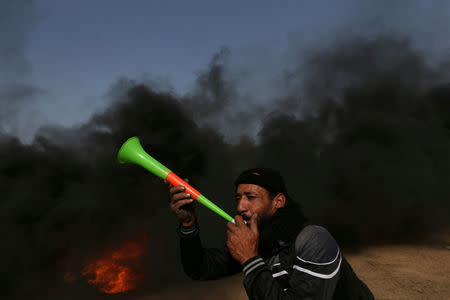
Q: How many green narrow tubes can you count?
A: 1